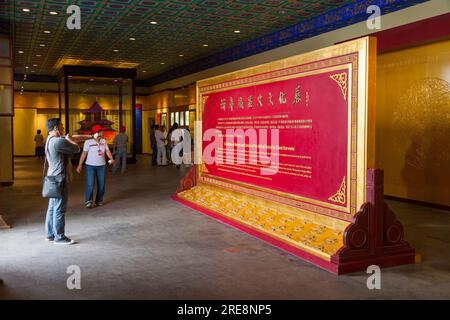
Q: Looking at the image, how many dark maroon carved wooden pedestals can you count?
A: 2